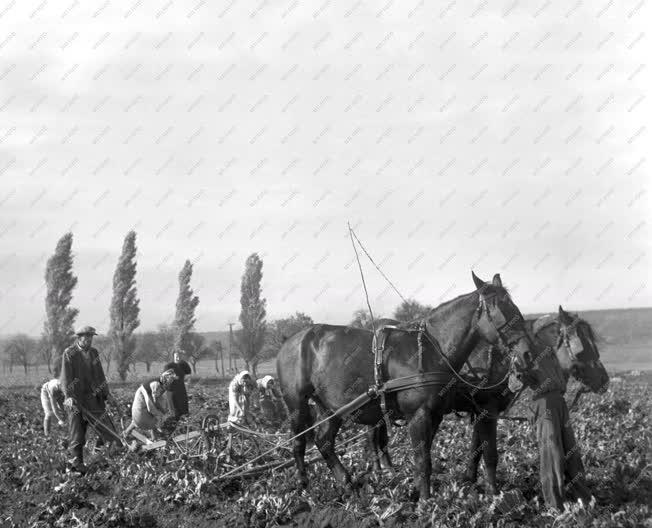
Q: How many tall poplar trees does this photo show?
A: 4